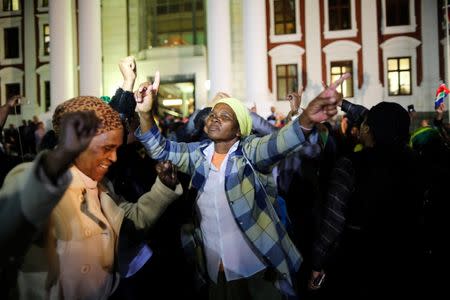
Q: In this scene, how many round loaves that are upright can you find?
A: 0